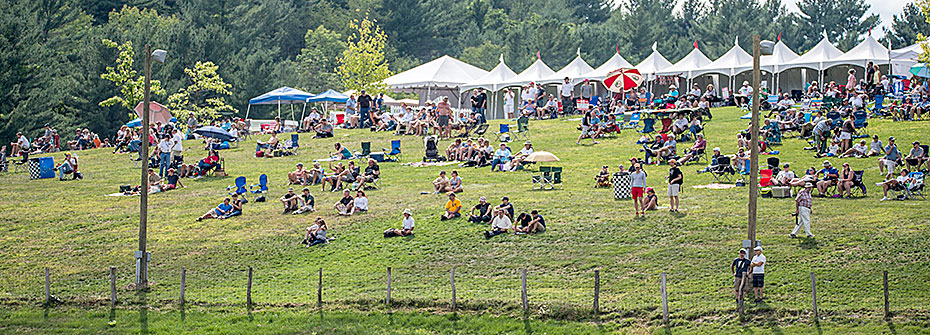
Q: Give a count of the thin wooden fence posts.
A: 13